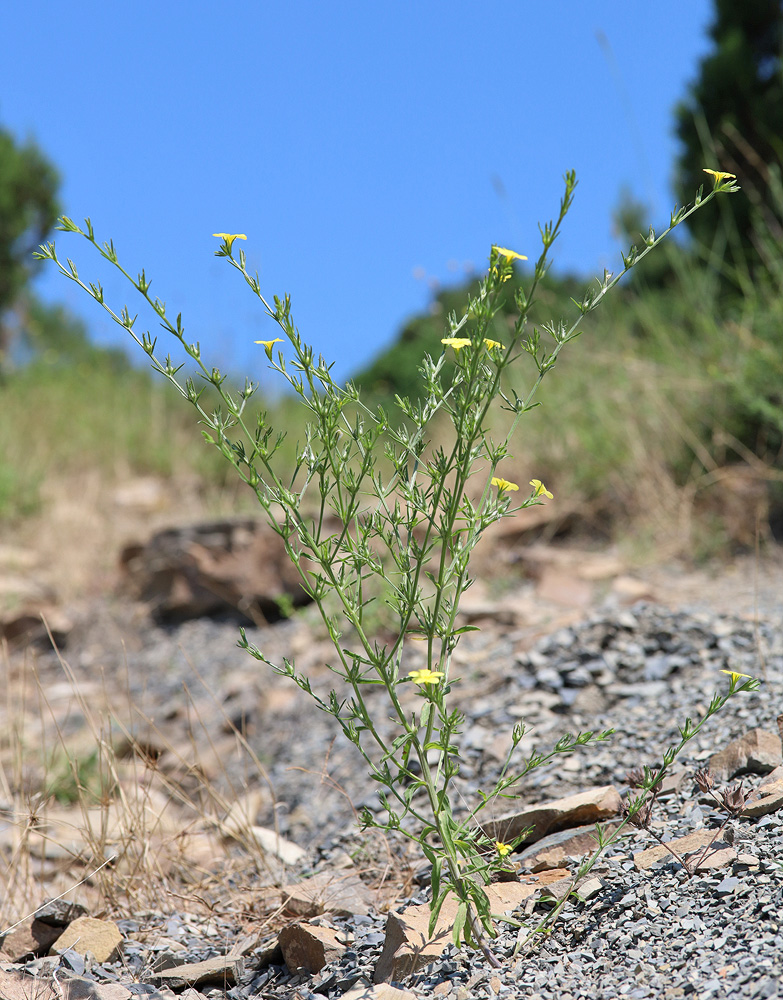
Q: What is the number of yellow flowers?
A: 11